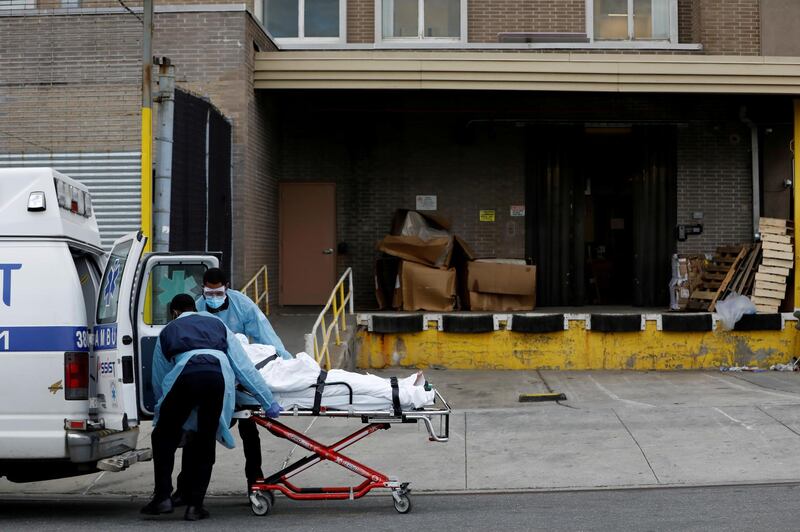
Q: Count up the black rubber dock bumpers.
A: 6